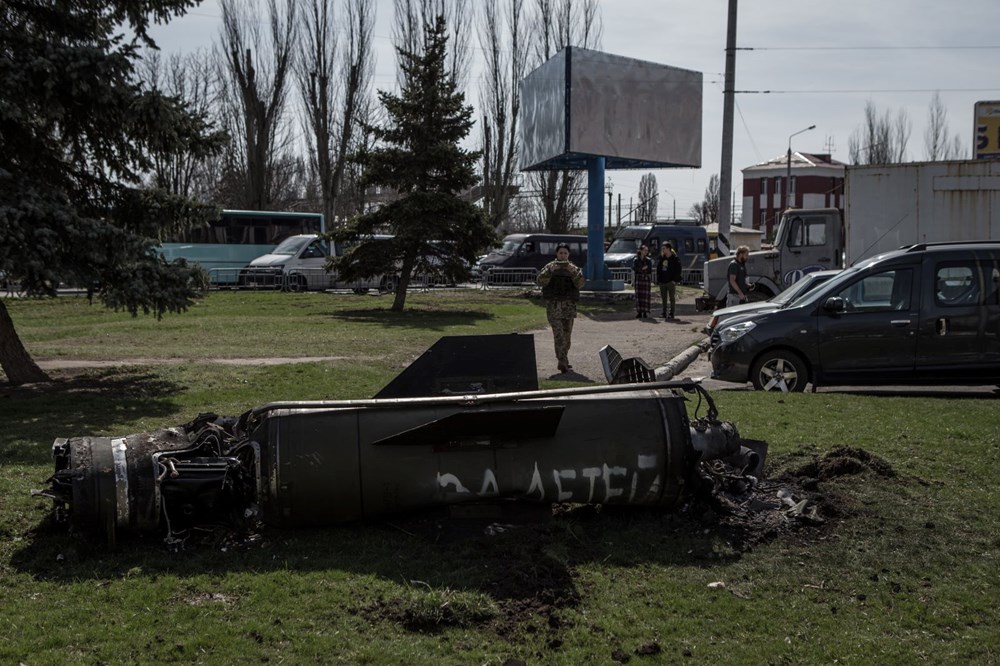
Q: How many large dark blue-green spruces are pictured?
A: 2